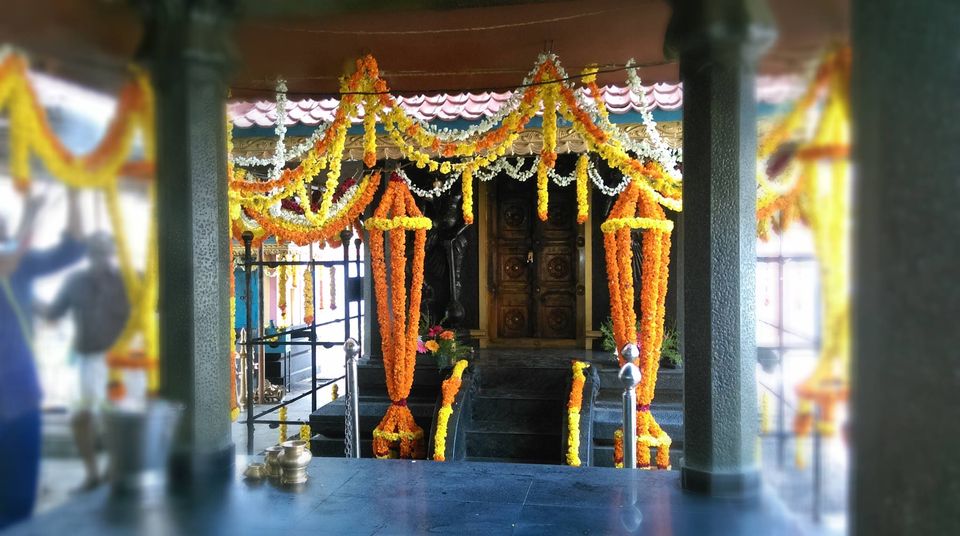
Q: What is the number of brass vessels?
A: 3